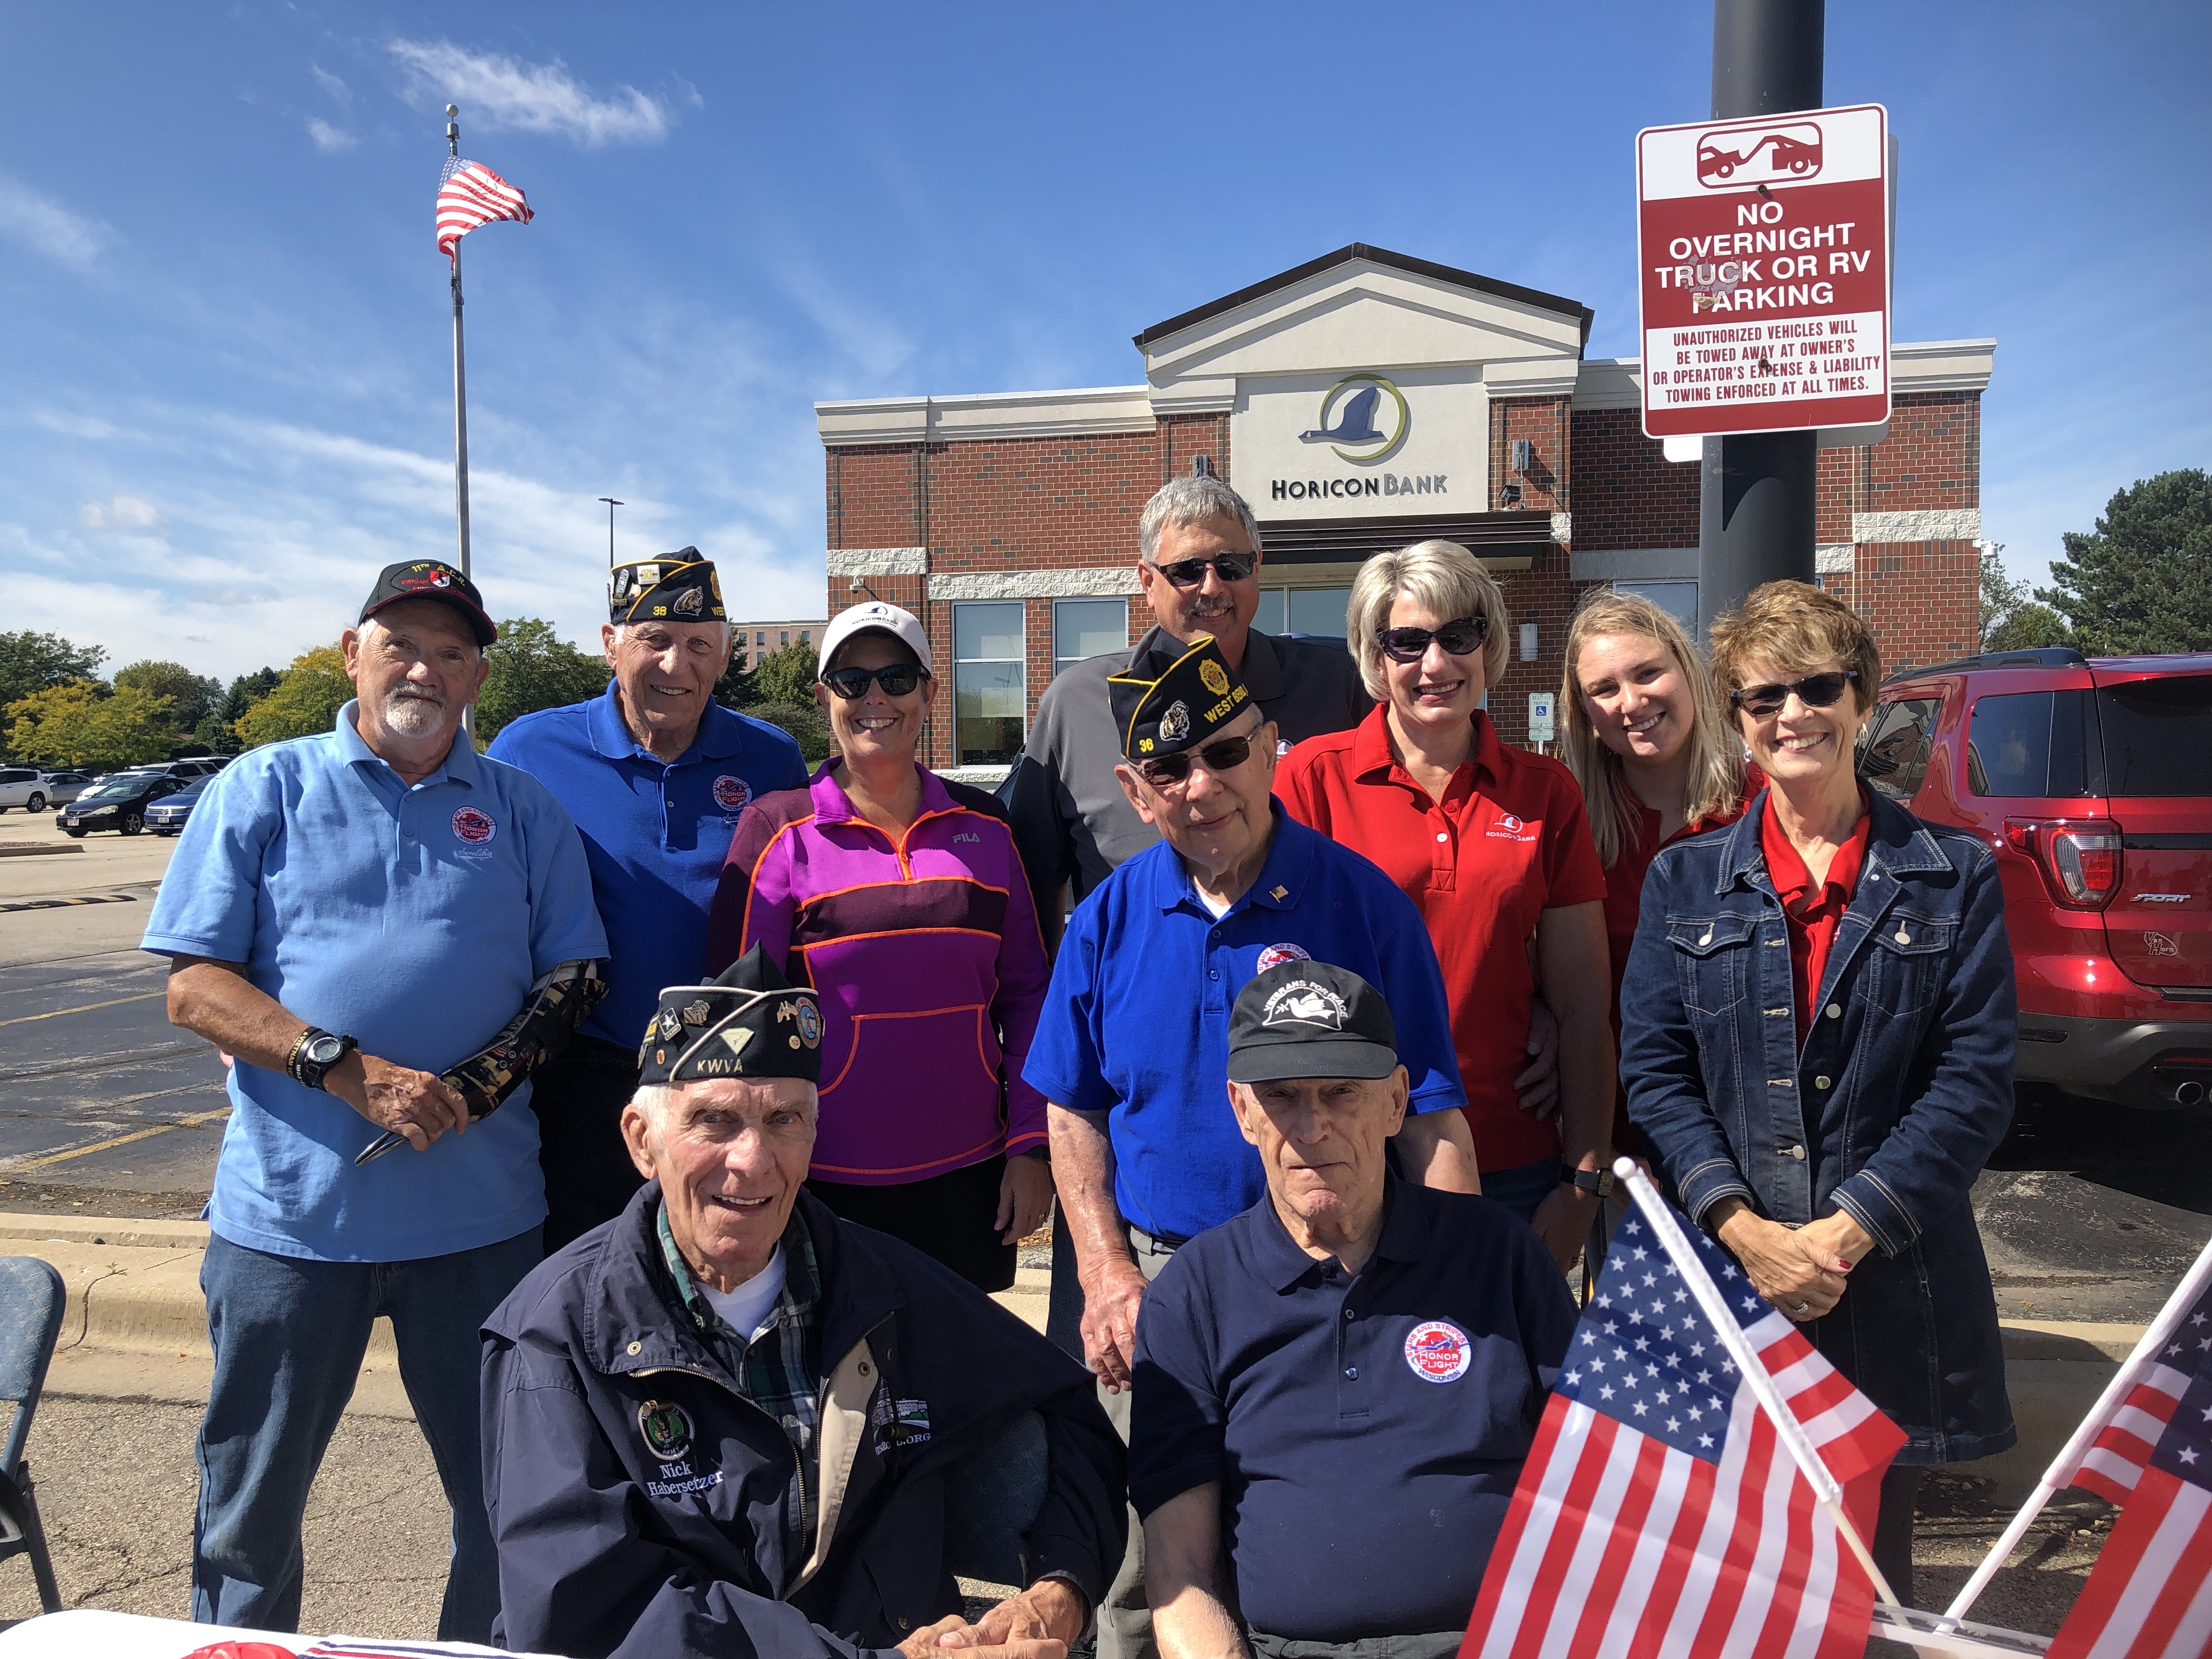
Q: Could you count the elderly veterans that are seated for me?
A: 2